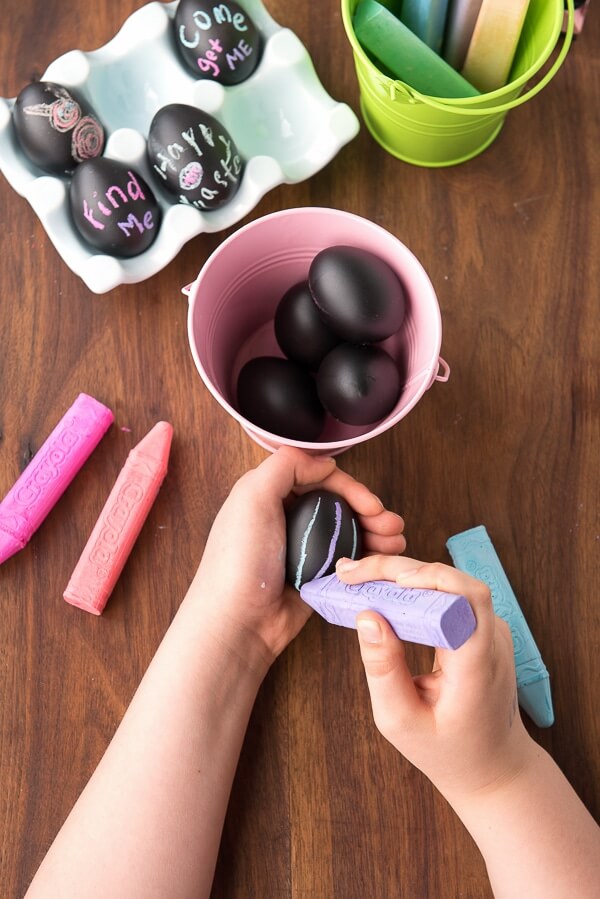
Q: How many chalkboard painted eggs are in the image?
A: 9